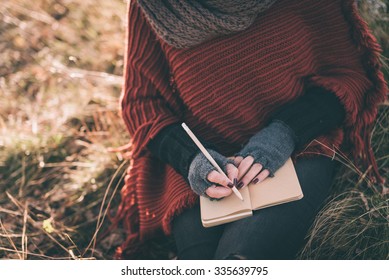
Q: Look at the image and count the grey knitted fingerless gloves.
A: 2